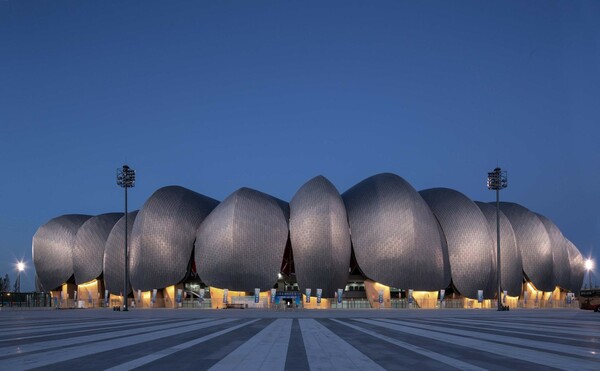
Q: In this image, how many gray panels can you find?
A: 12